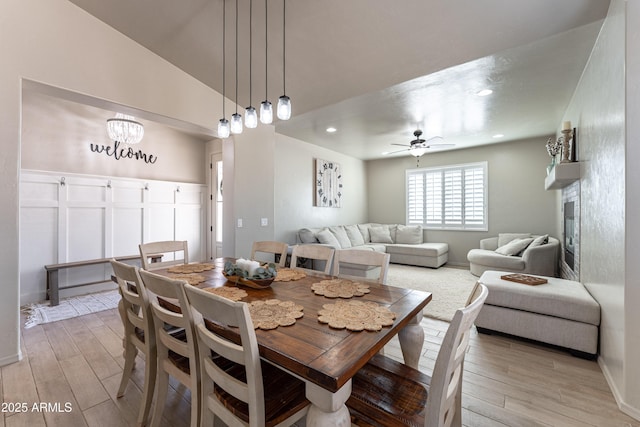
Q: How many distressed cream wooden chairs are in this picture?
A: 8